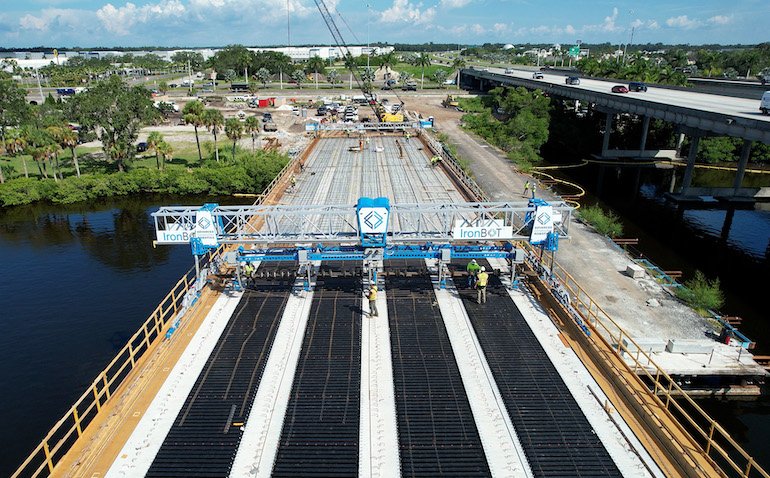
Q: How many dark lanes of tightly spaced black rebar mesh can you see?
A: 4